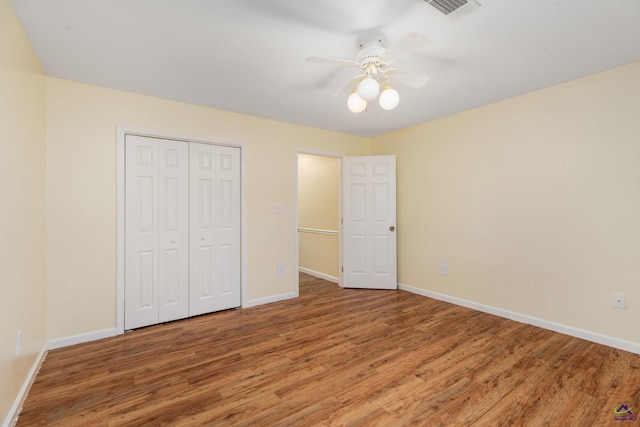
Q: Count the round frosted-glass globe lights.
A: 3